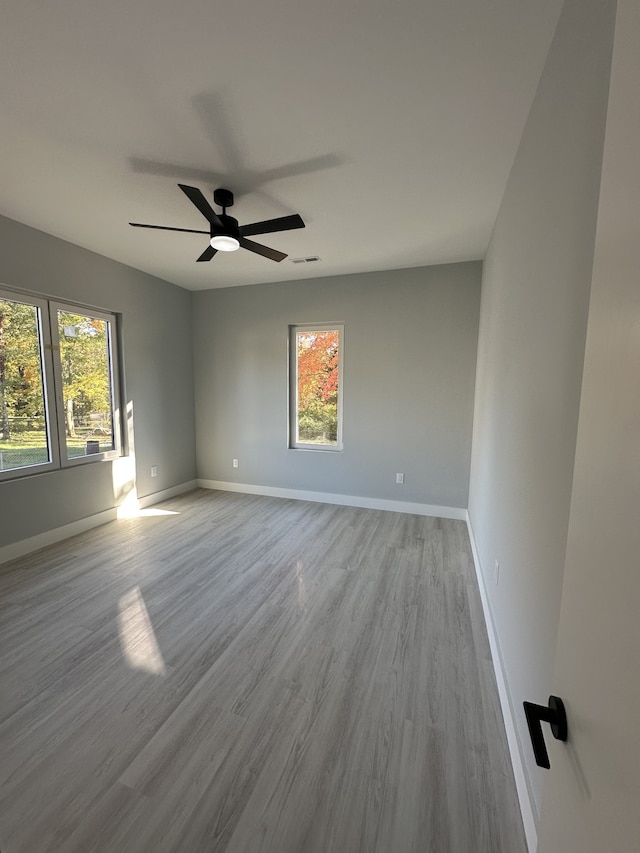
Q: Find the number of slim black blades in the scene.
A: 5